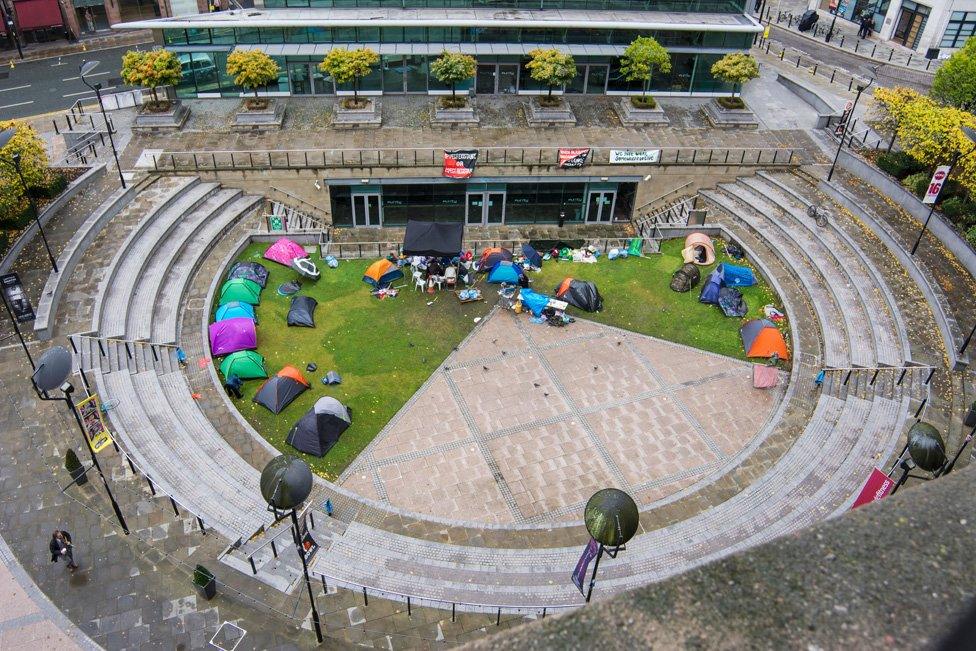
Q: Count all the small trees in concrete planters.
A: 7